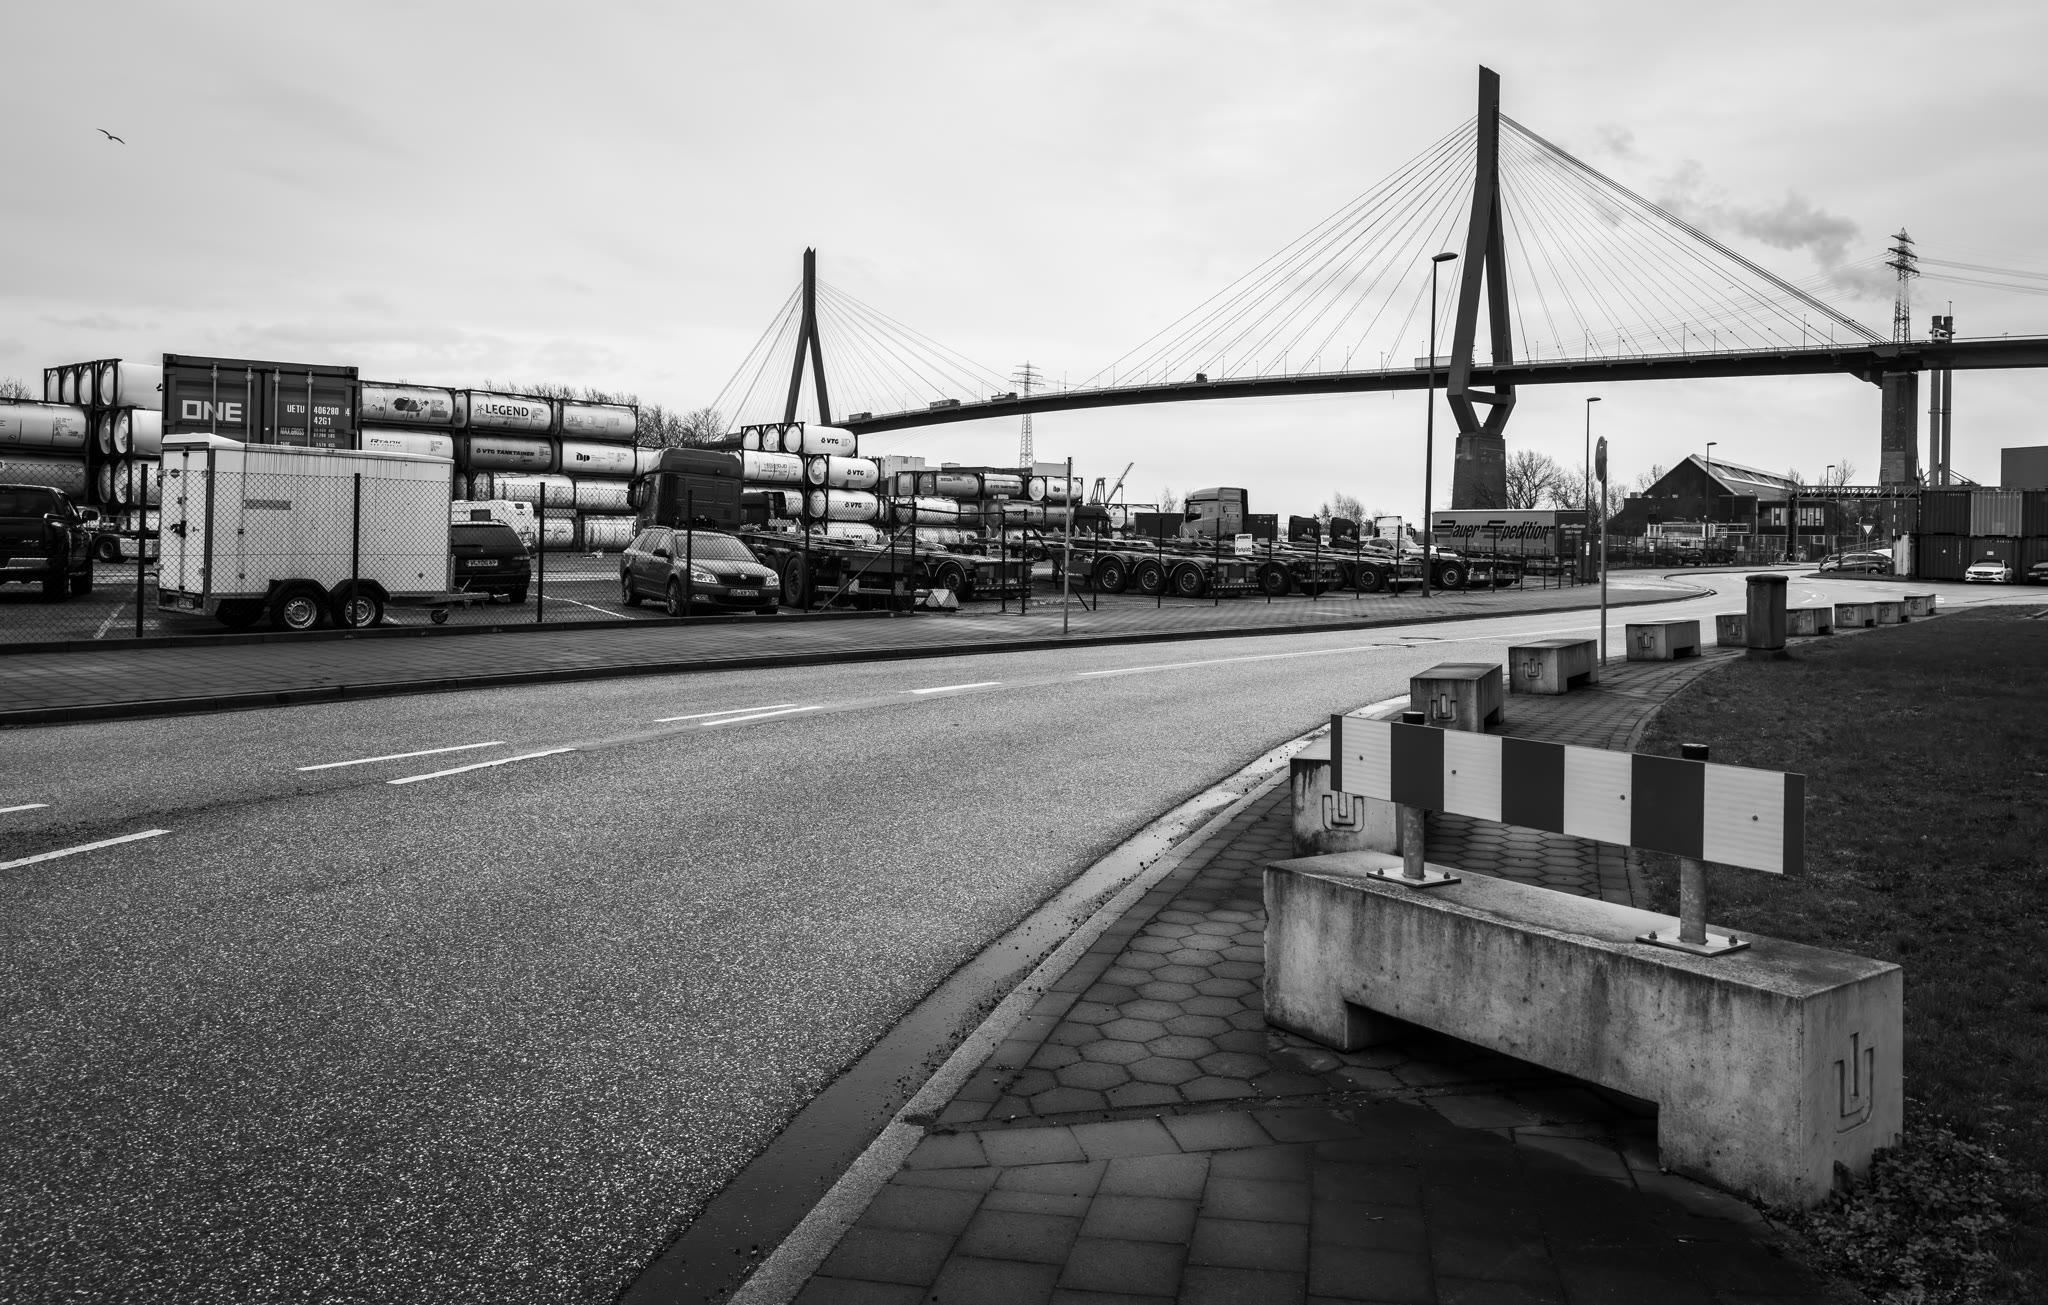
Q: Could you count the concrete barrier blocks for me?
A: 10